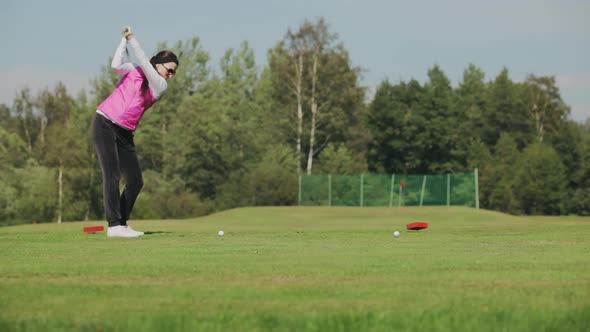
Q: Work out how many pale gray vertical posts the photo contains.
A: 7